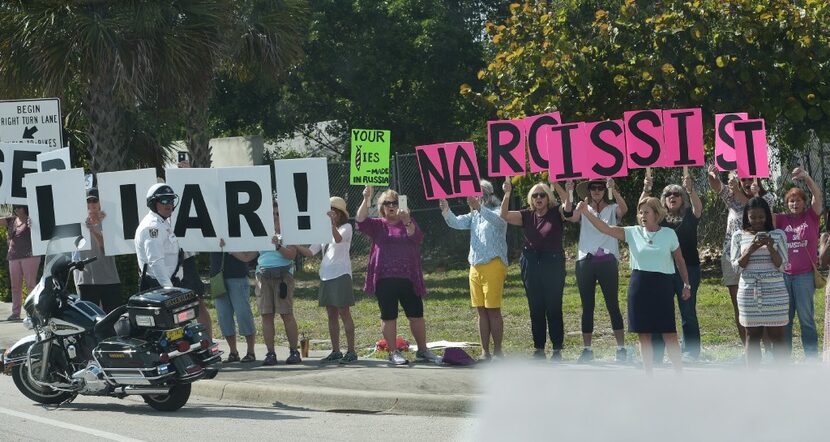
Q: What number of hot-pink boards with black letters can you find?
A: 10